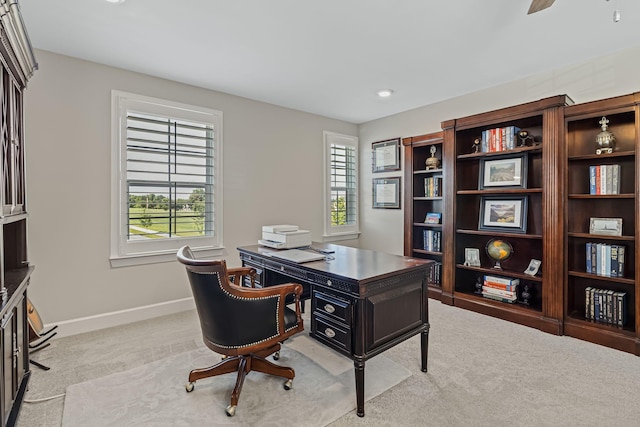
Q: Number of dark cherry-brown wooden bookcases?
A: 3